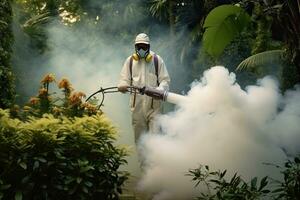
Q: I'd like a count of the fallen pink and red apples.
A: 0